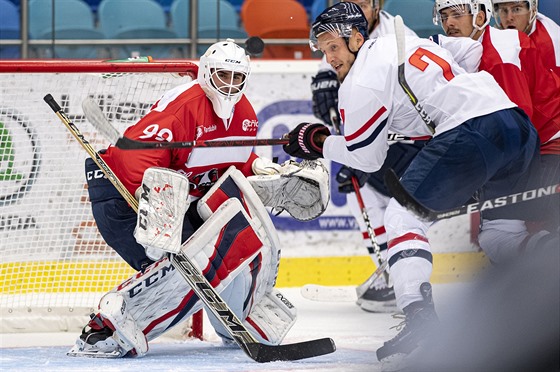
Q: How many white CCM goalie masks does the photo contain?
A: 1